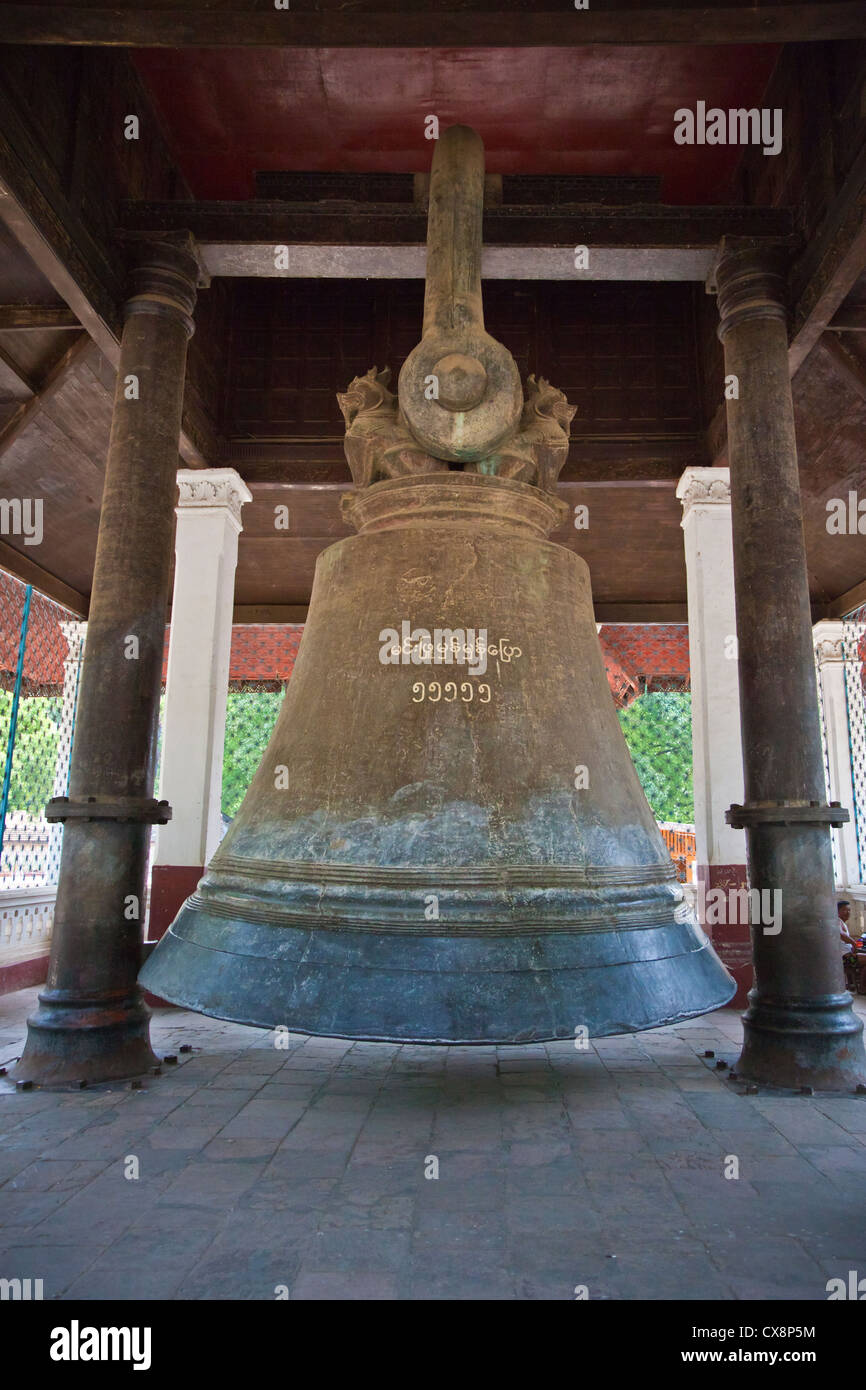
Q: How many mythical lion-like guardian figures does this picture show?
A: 2